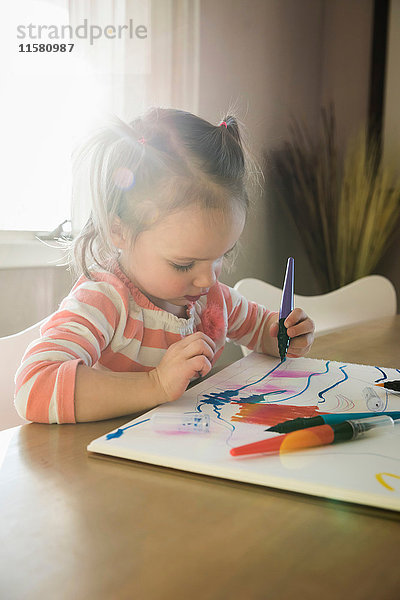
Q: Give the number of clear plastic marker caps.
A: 3